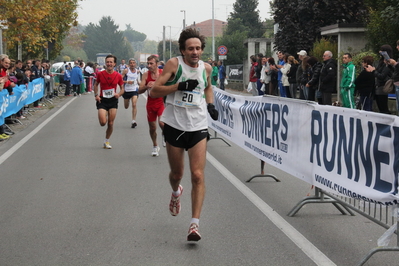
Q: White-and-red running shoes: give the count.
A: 2